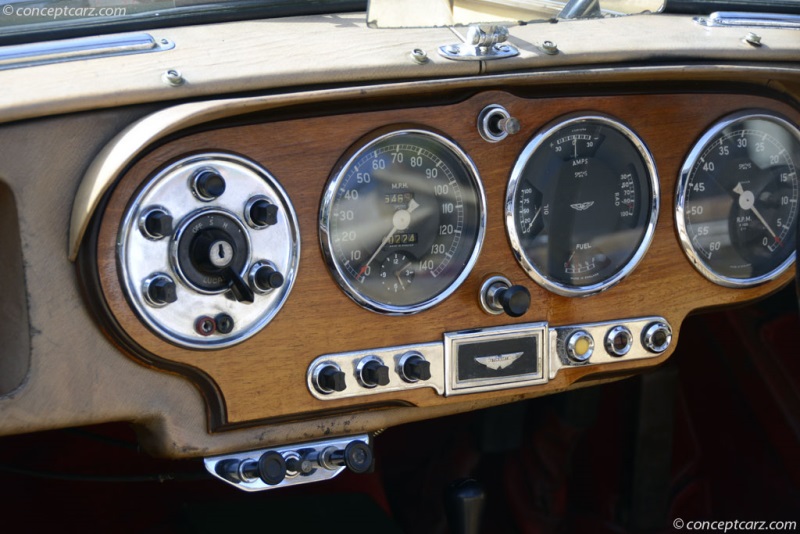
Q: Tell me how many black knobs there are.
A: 11